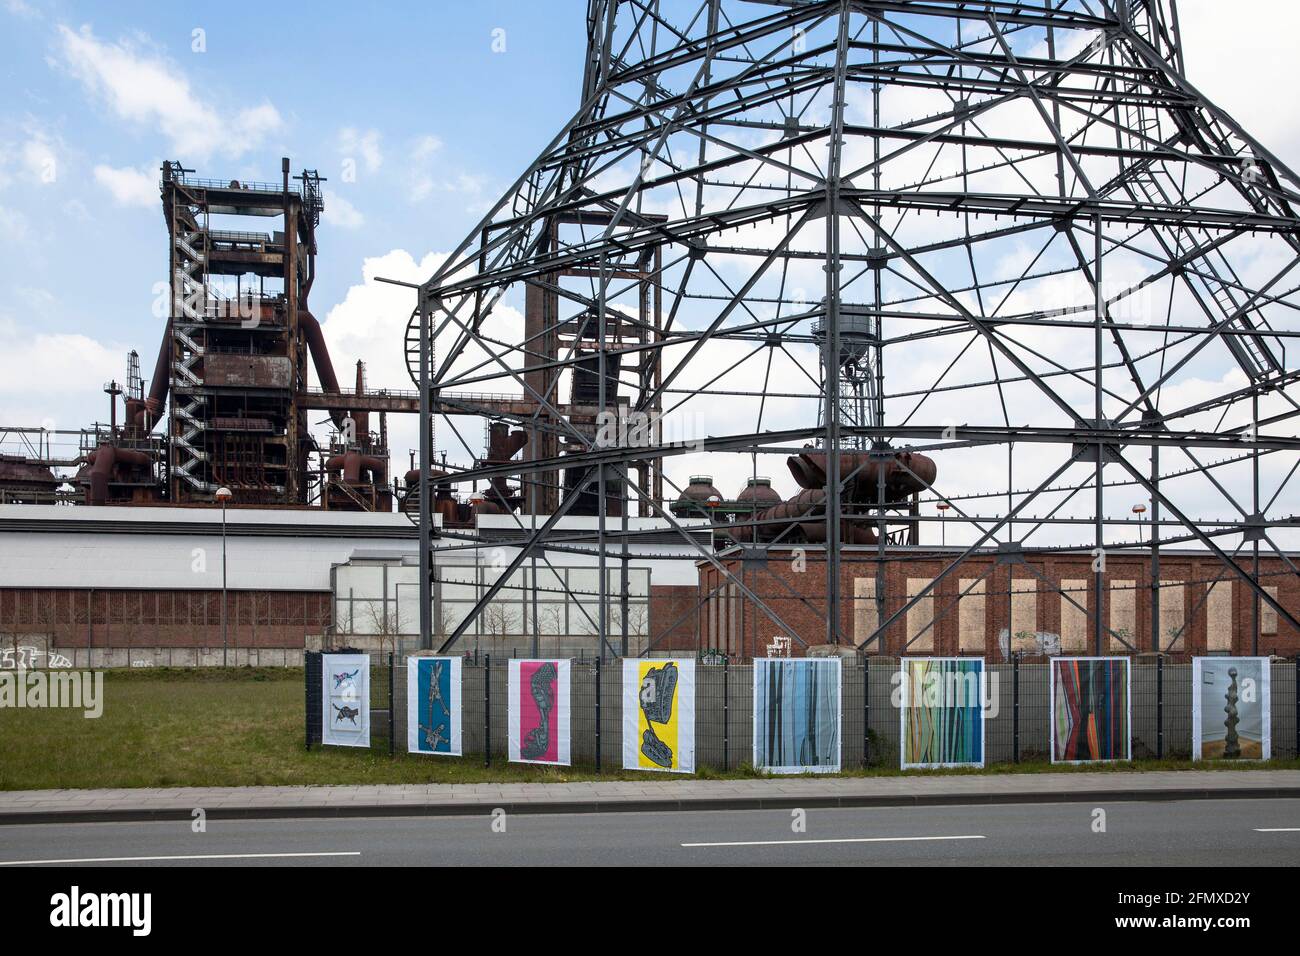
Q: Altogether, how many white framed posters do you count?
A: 8